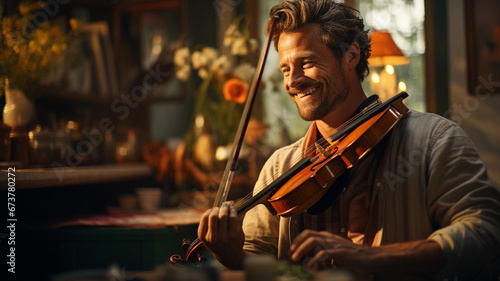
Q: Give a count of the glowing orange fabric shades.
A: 1